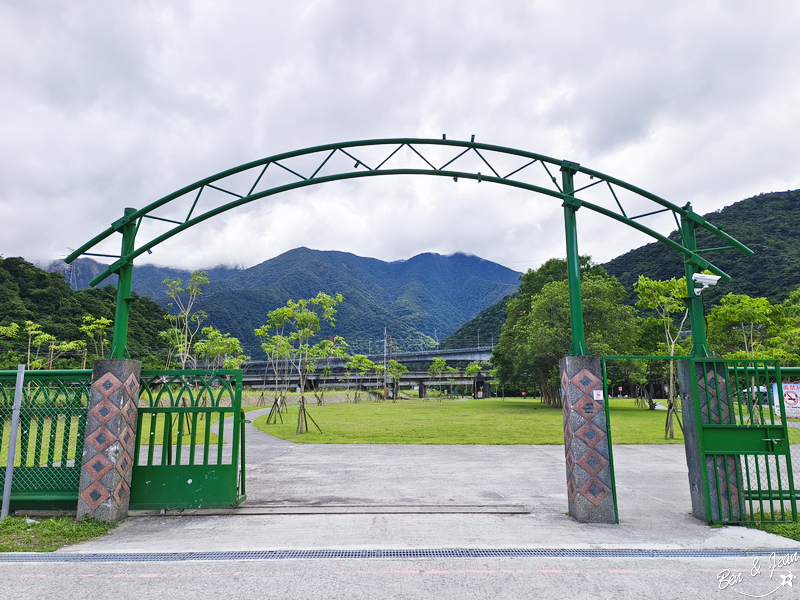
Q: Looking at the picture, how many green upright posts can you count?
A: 3